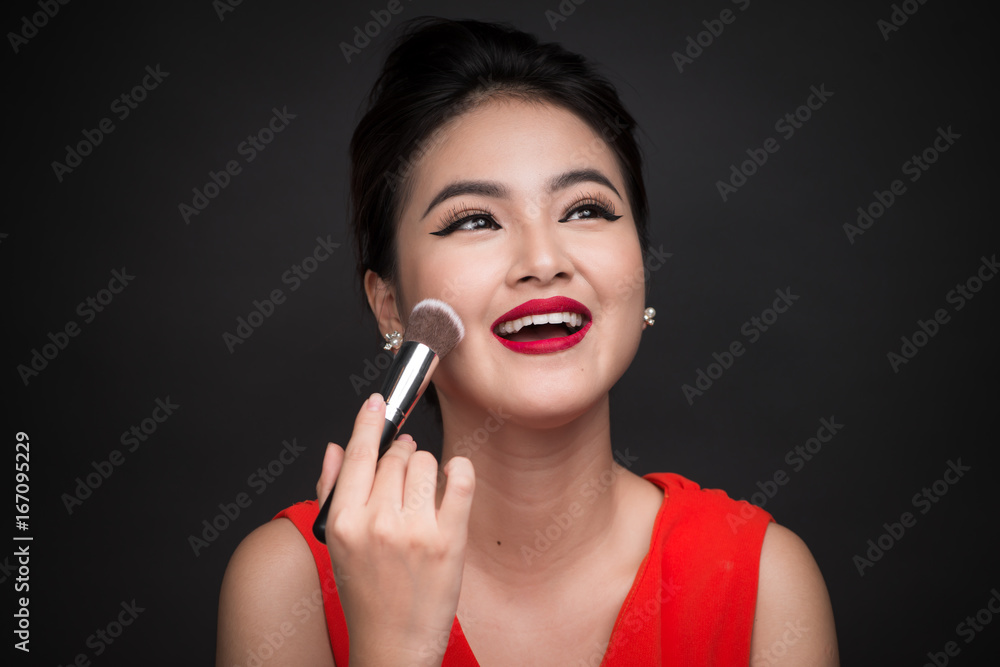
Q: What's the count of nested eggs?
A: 0